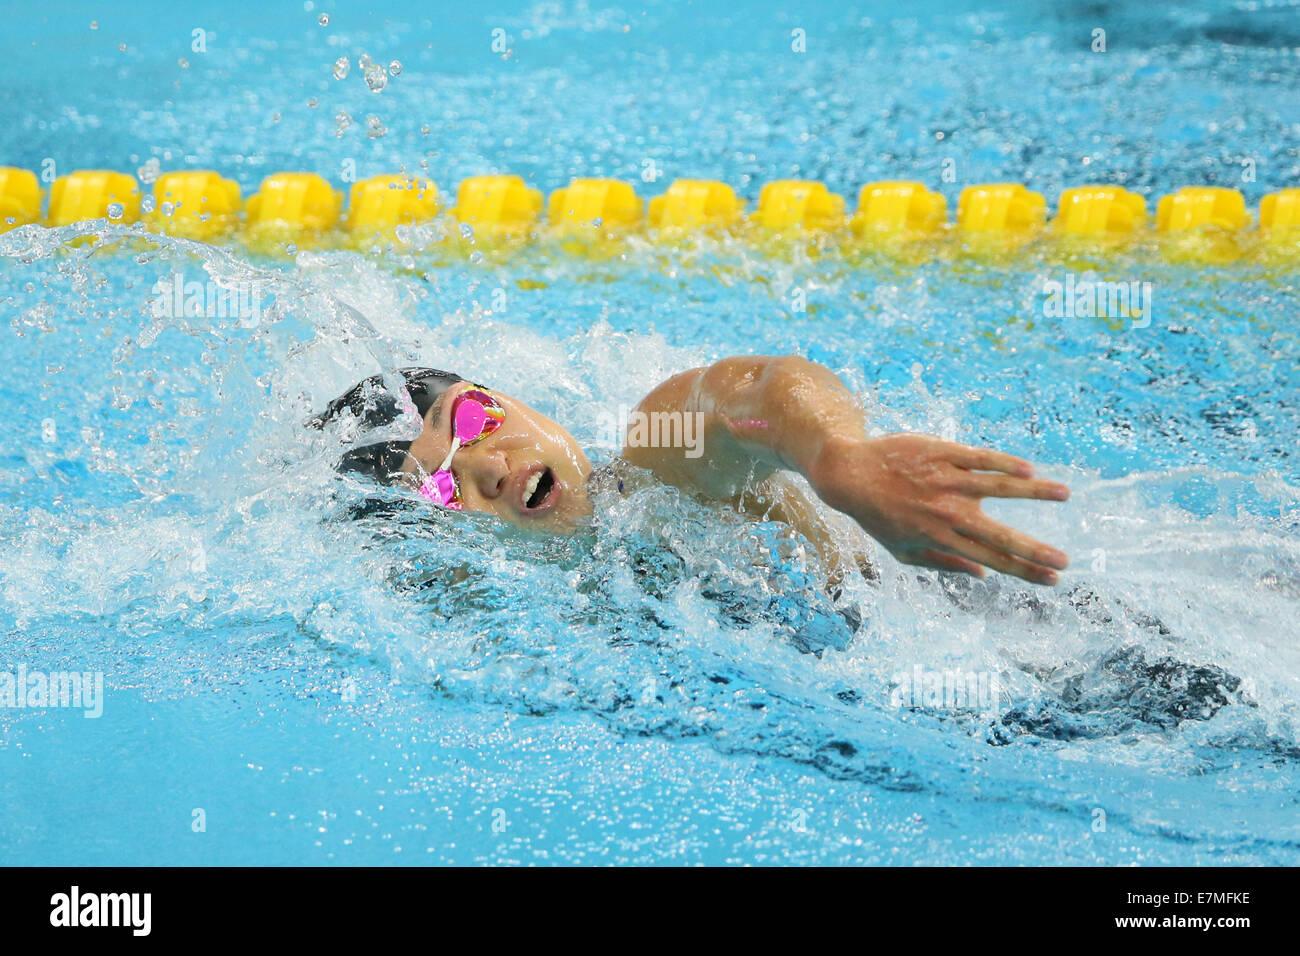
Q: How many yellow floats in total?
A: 14